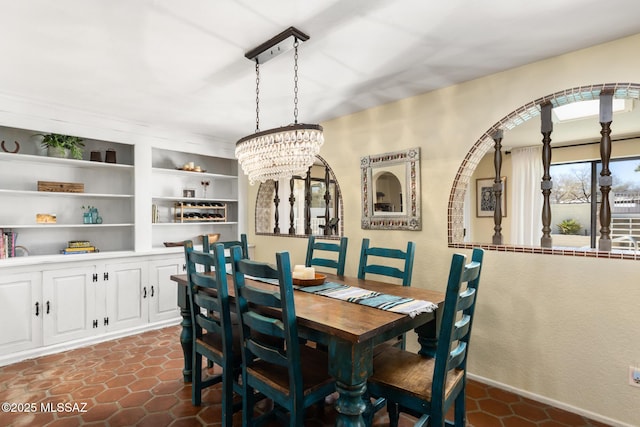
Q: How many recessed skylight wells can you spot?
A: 1